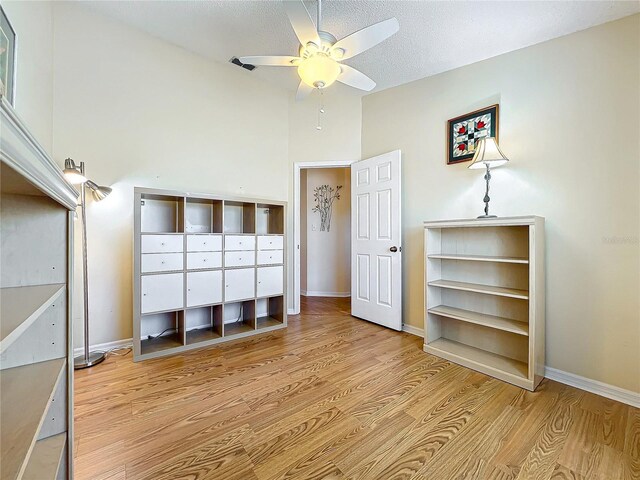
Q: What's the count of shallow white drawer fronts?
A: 8